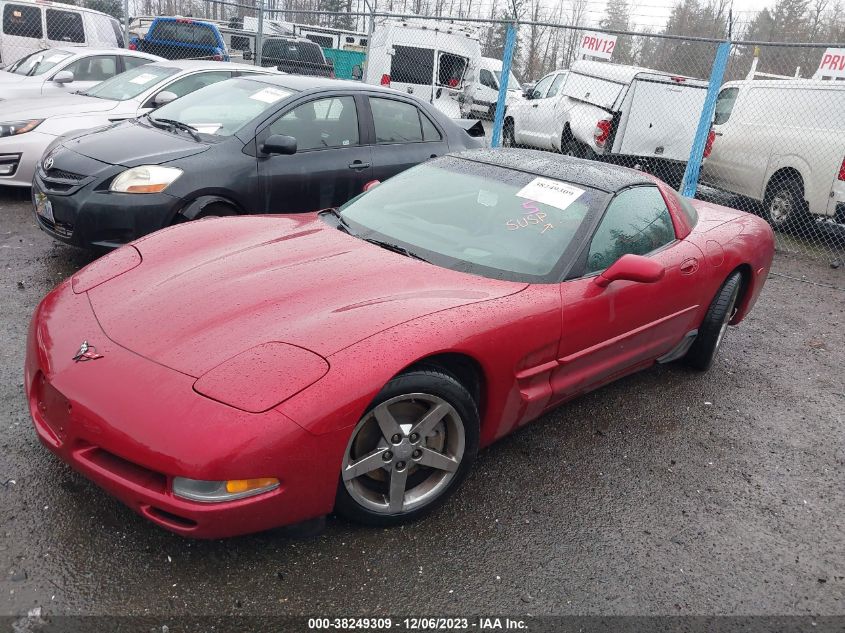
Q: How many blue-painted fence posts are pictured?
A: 2